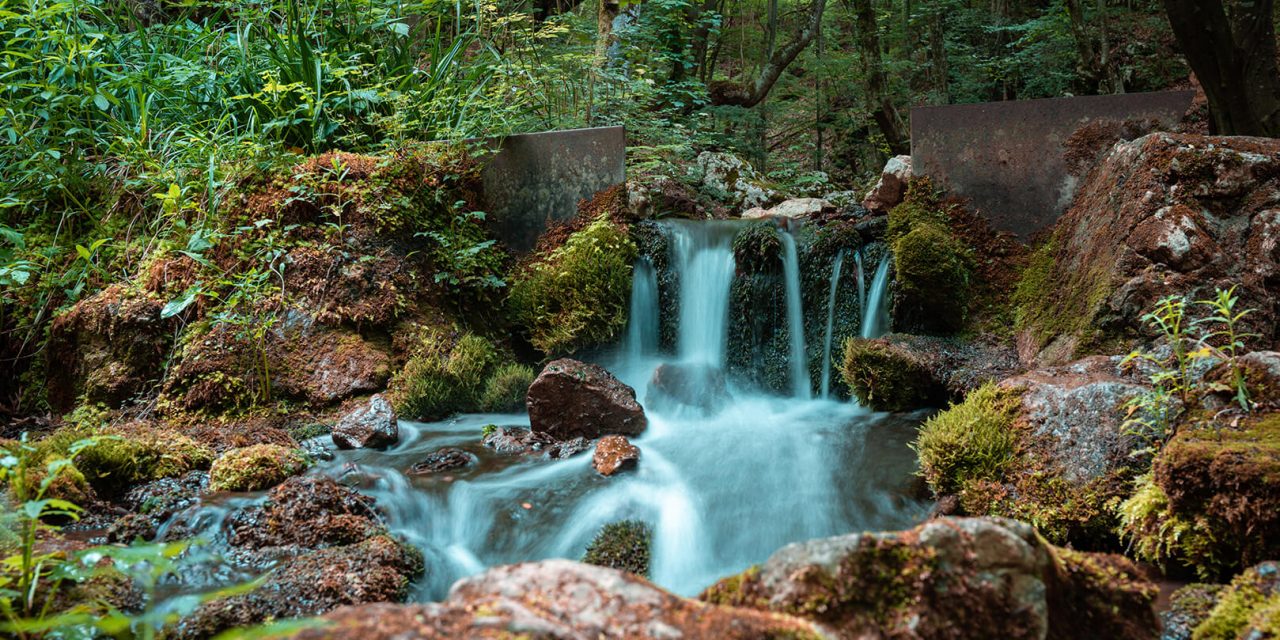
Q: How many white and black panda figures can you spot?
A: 0